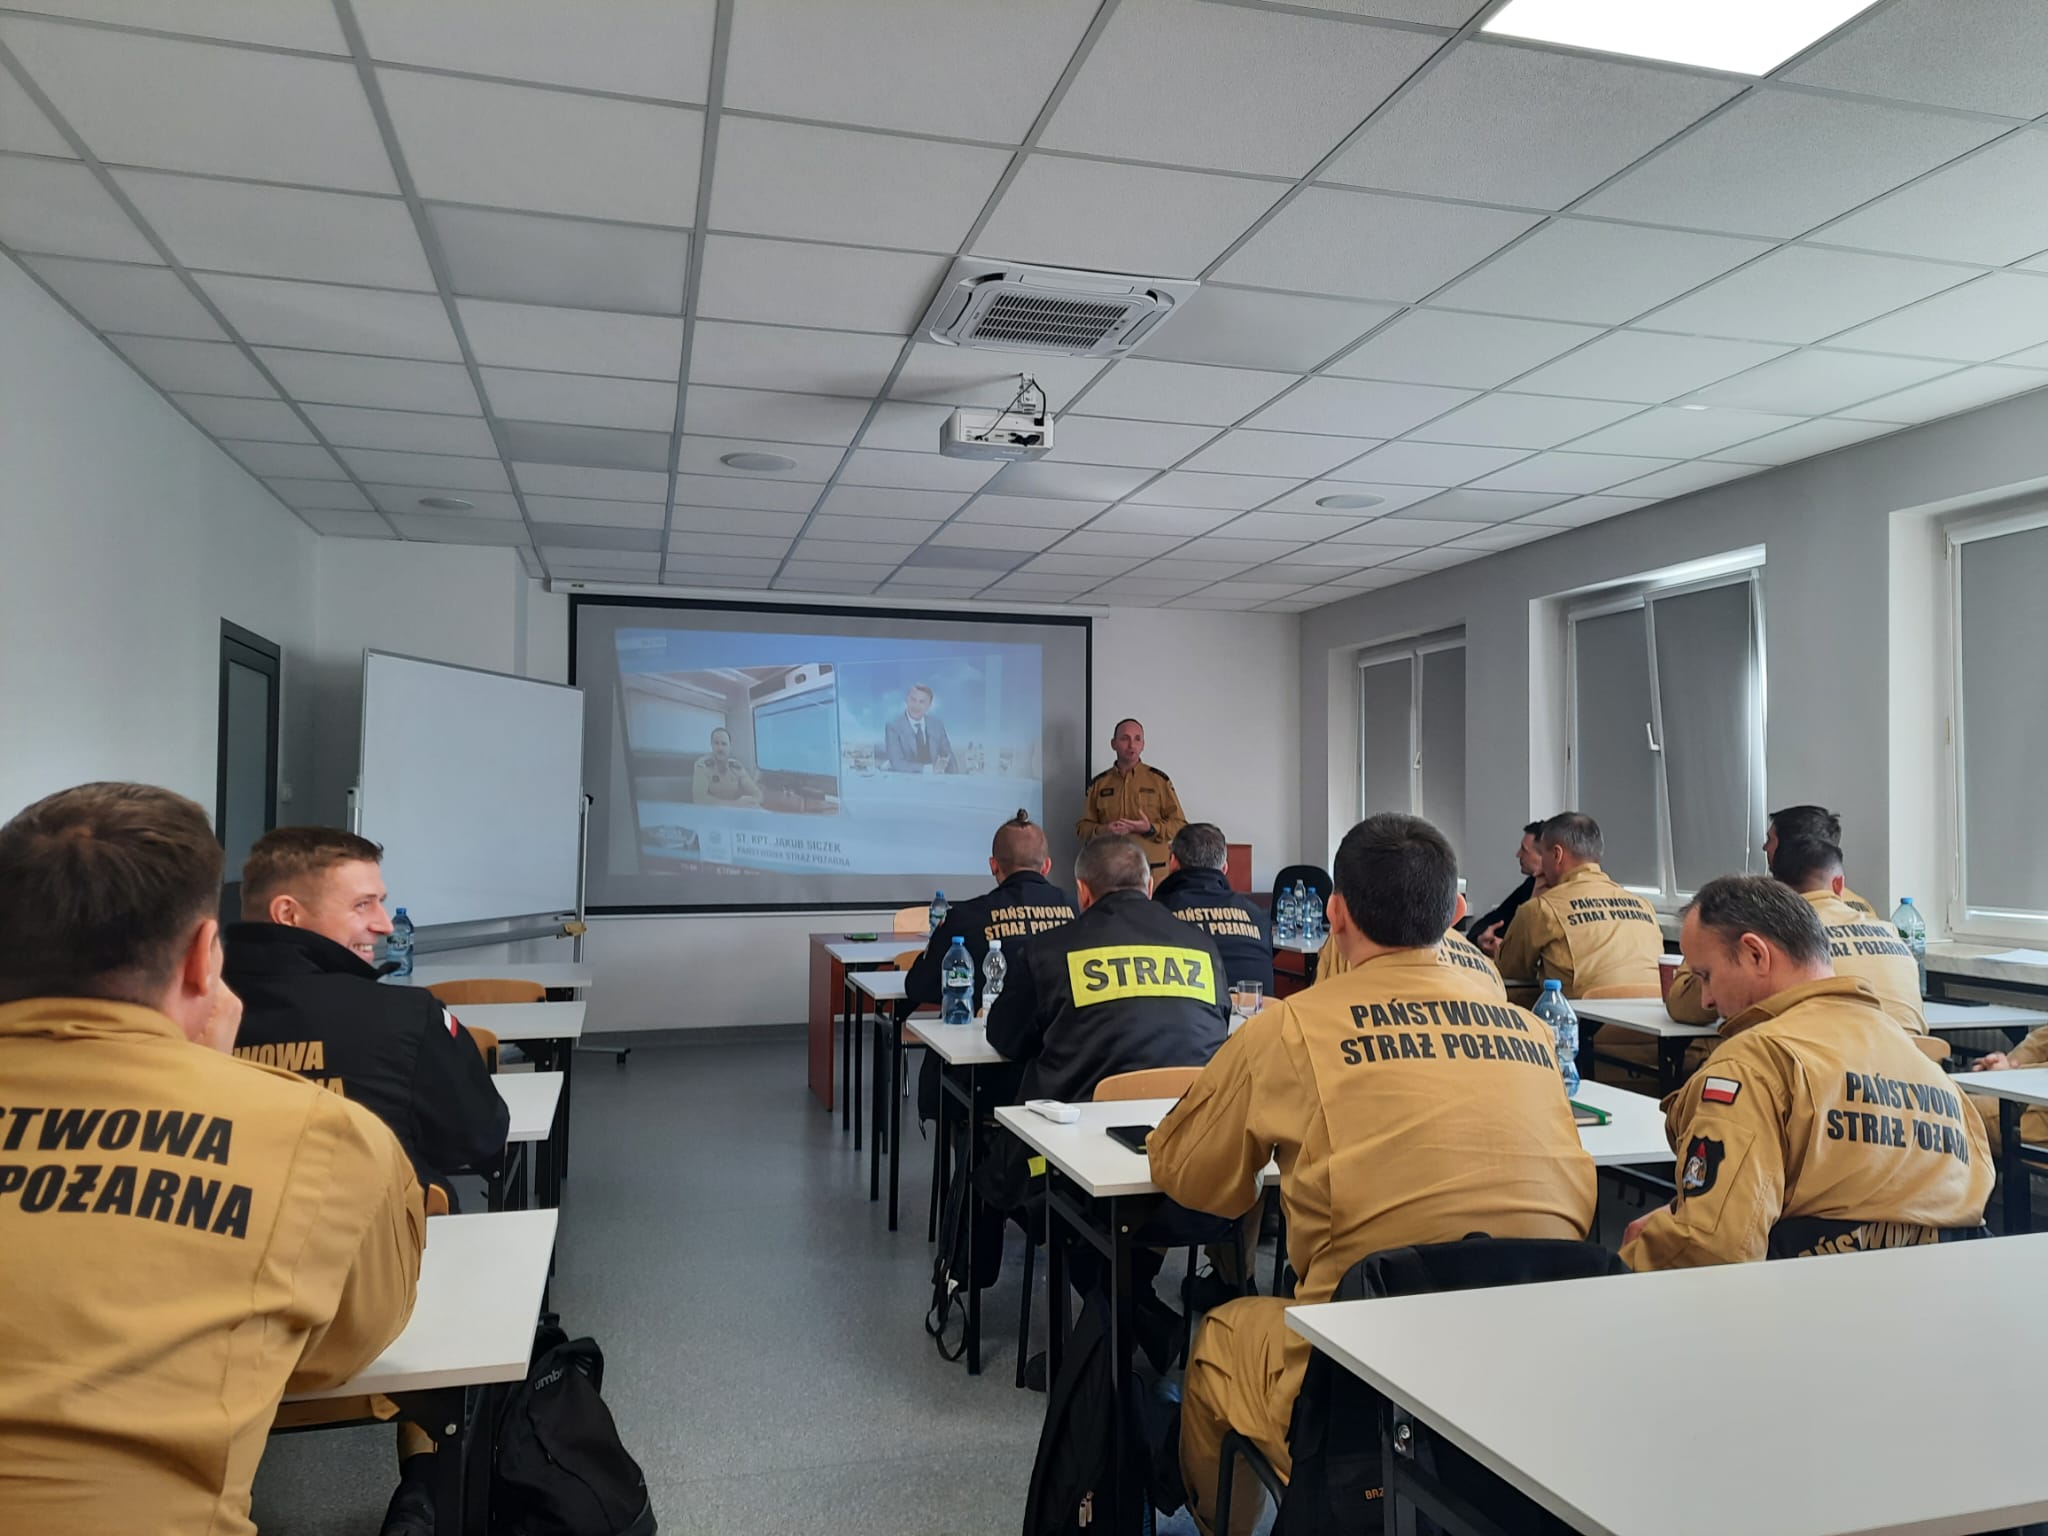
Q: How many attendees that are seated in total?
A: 13